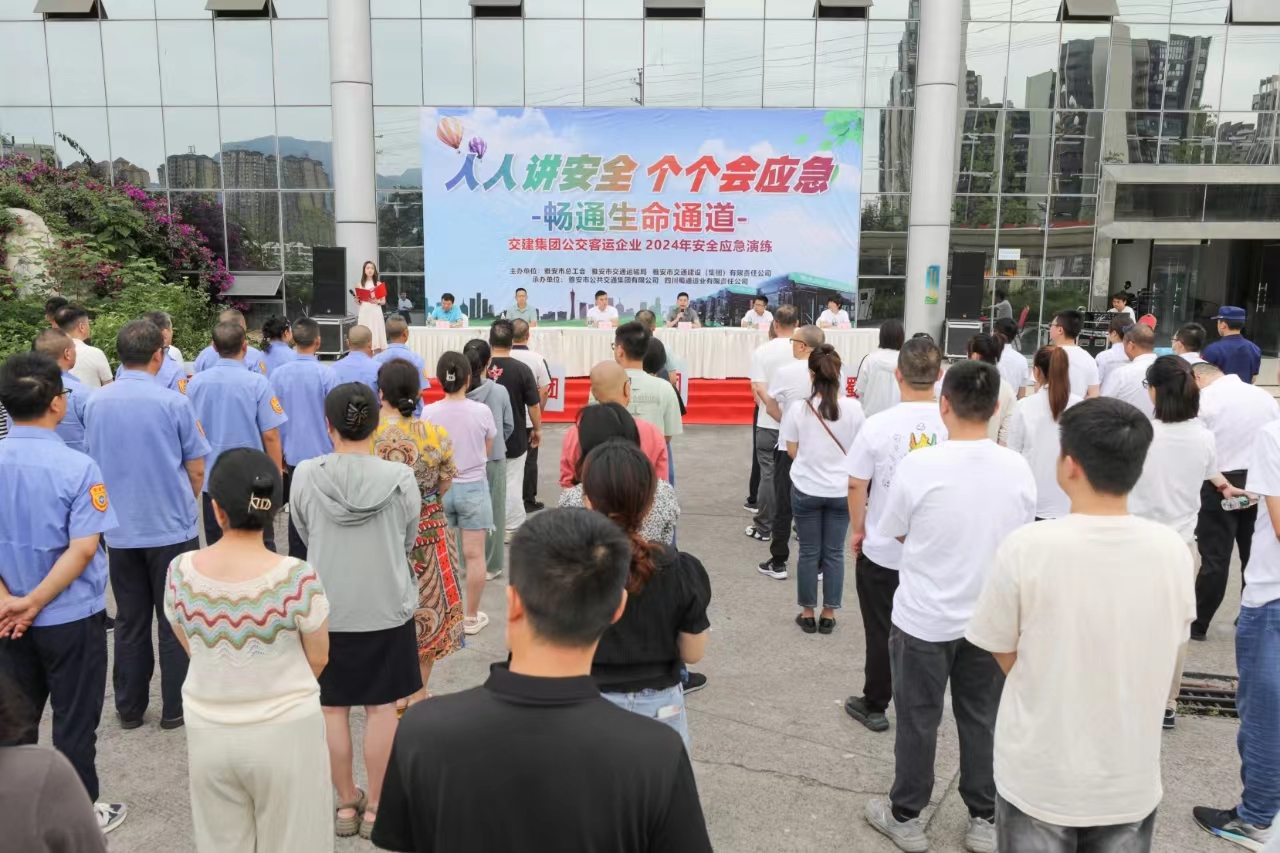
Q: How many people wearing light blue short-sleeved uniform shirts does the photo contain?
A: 10